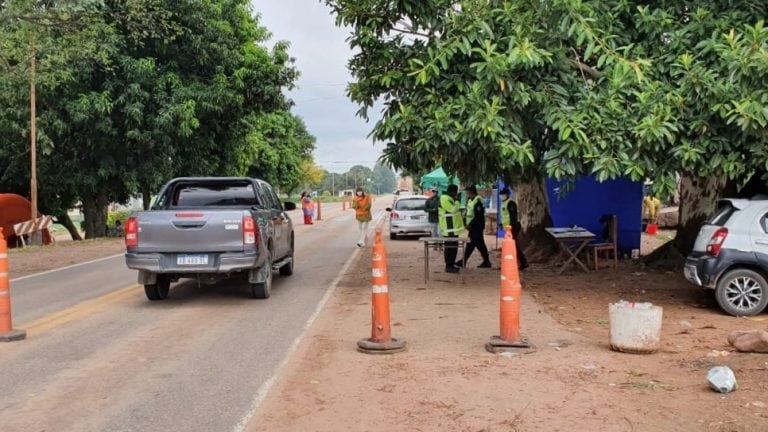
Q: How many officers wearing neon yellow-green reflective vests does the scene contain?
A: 3